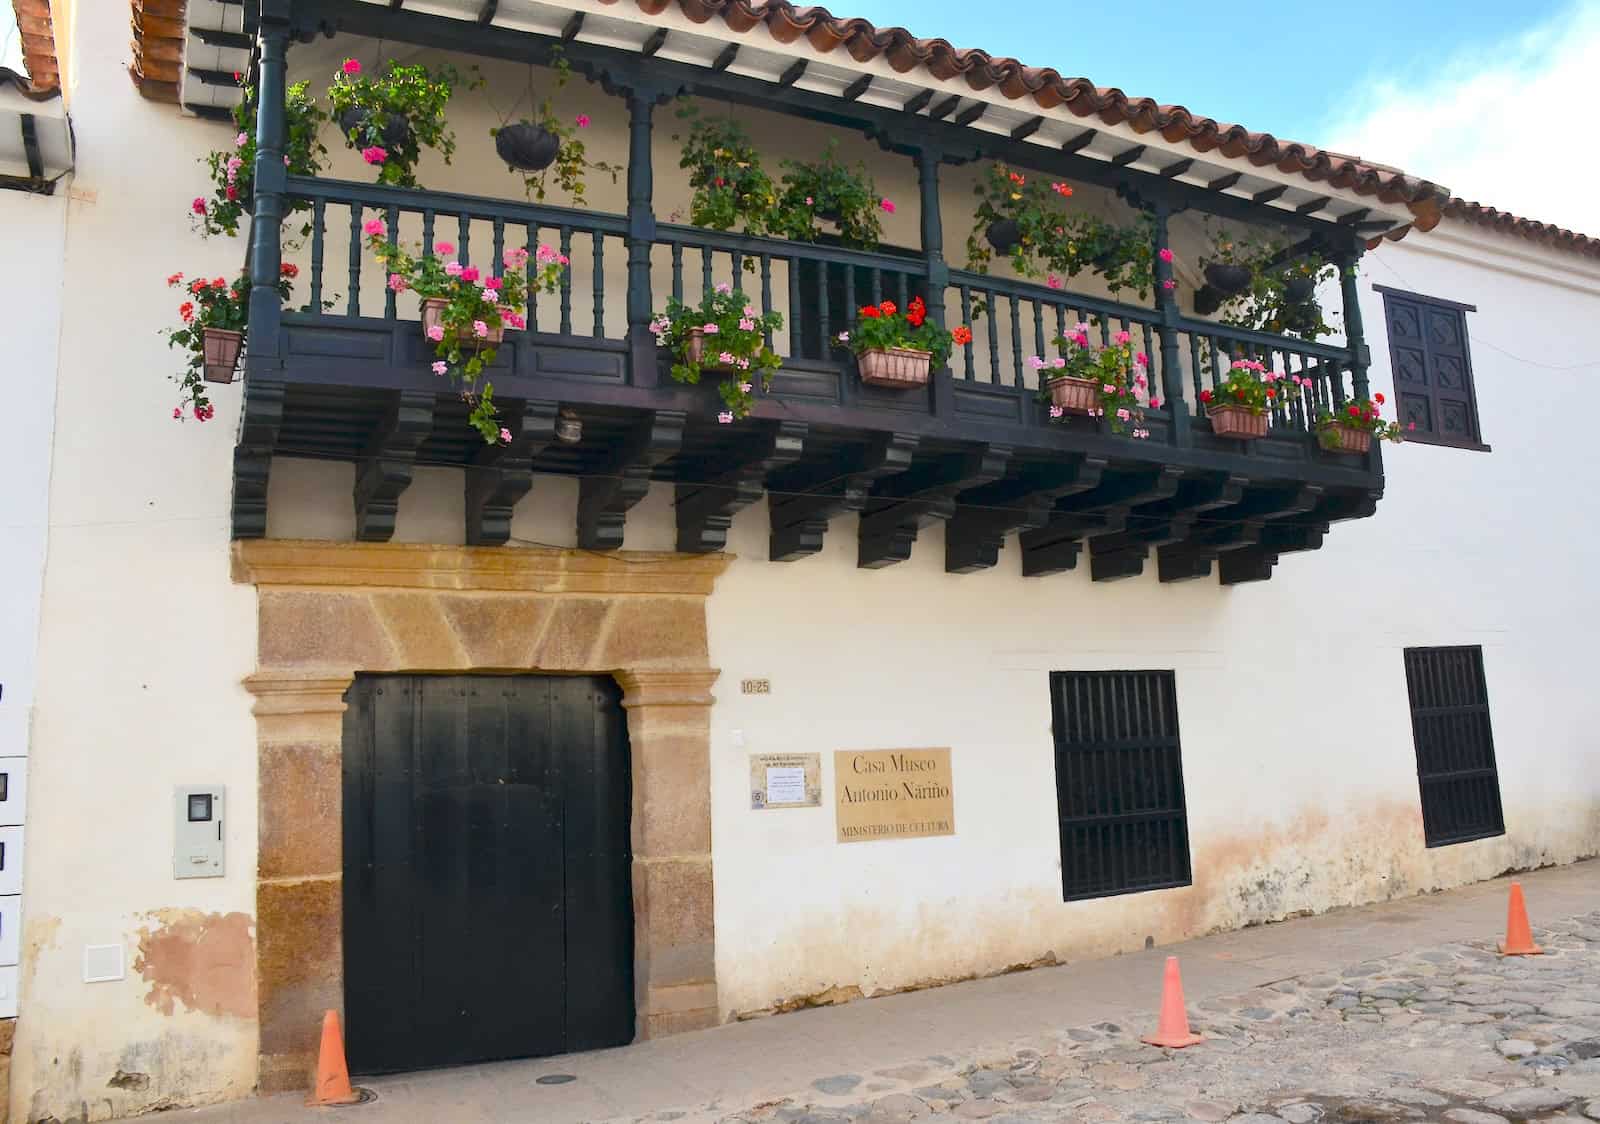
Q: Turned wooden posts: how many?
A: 5